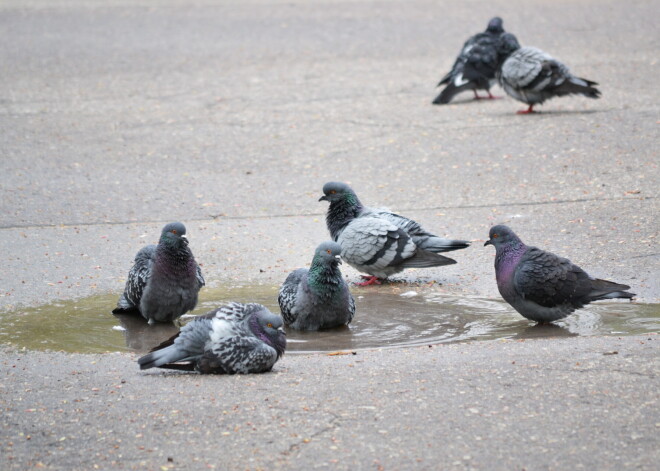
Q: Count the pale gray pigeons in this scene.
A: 2